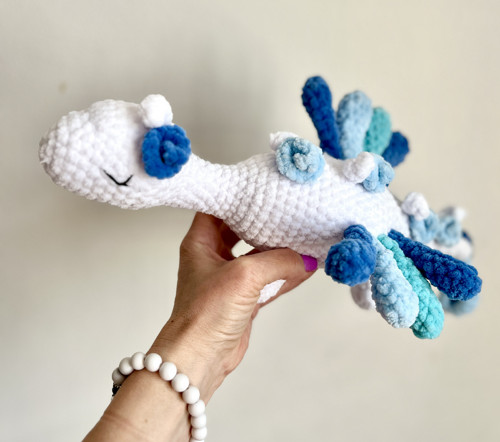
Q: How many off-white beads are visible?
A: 11